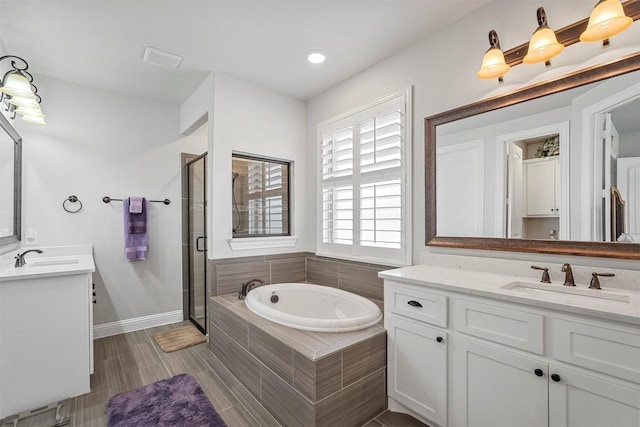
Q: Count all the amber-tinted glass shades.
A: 3